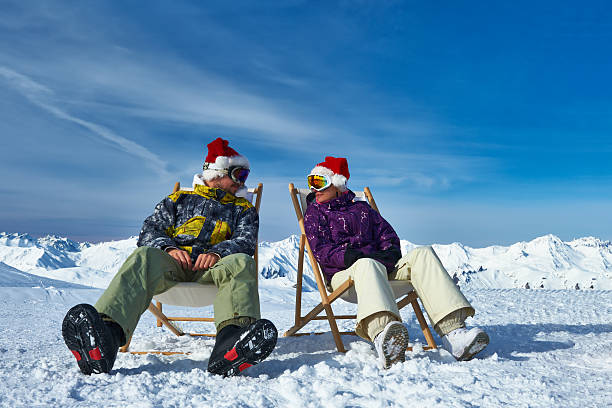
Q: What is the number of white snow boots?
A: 2